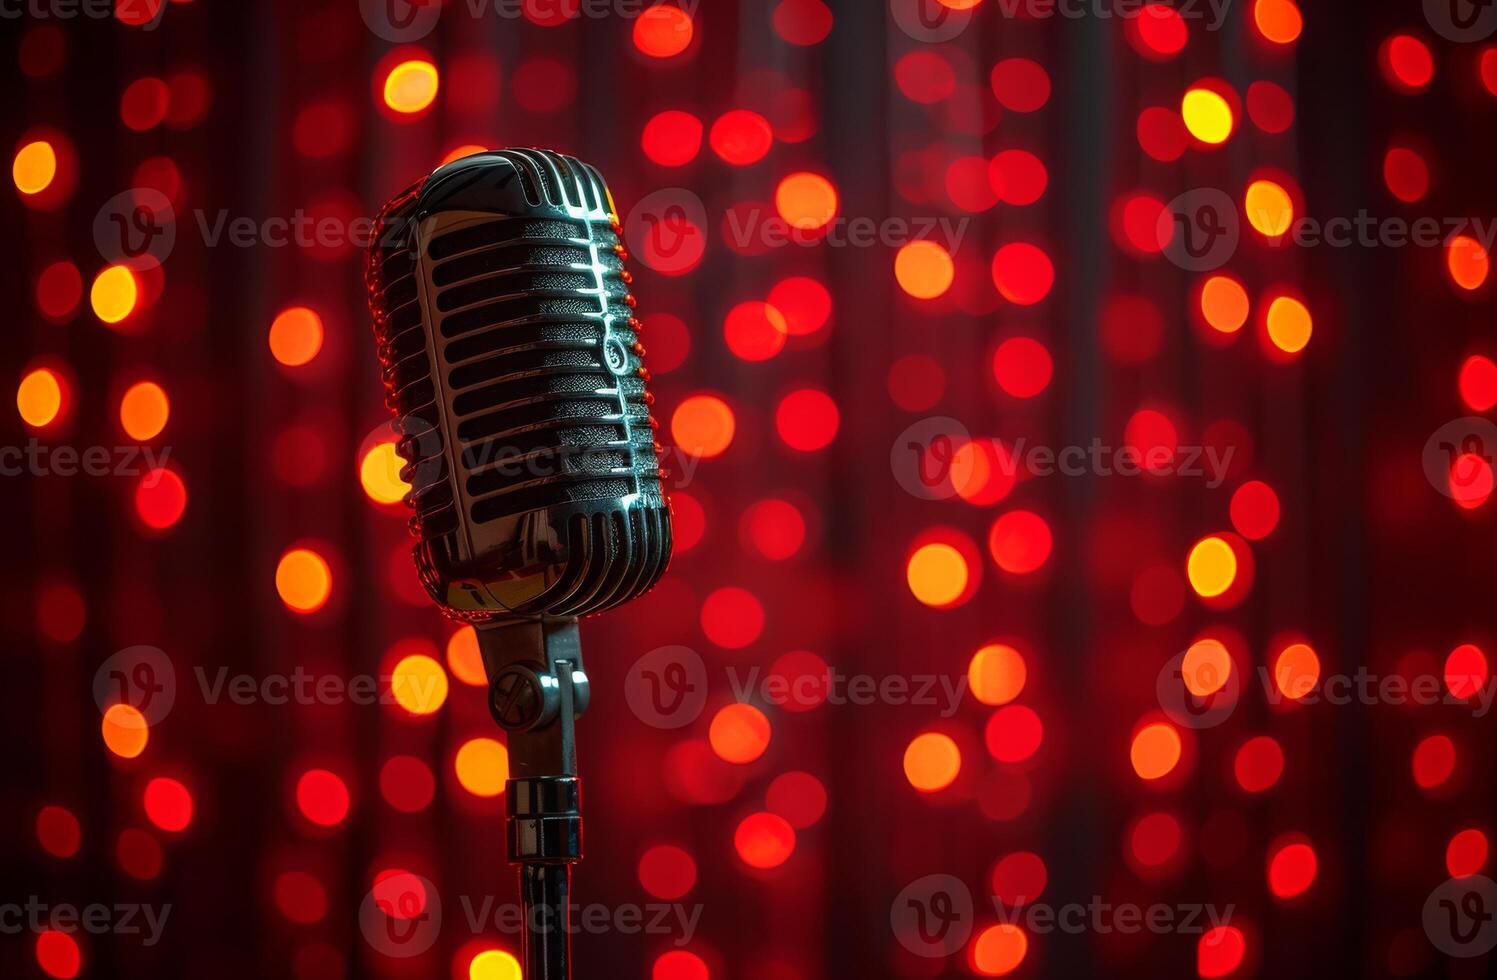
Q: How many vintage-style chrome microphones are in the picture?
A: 1